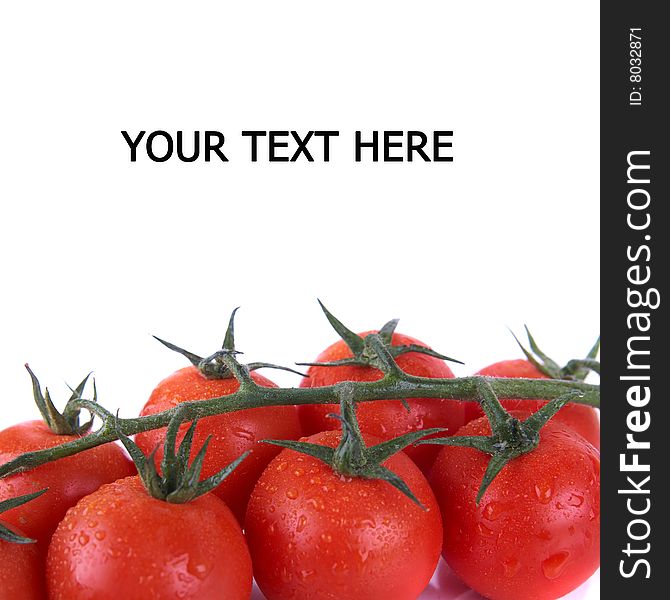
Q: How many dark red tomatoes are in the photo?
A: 8